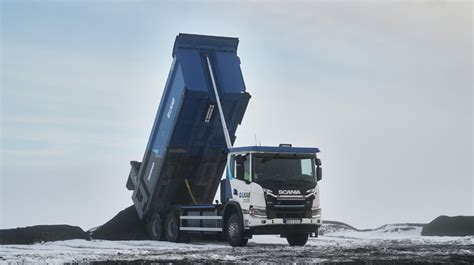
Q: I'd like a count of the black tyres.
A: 4